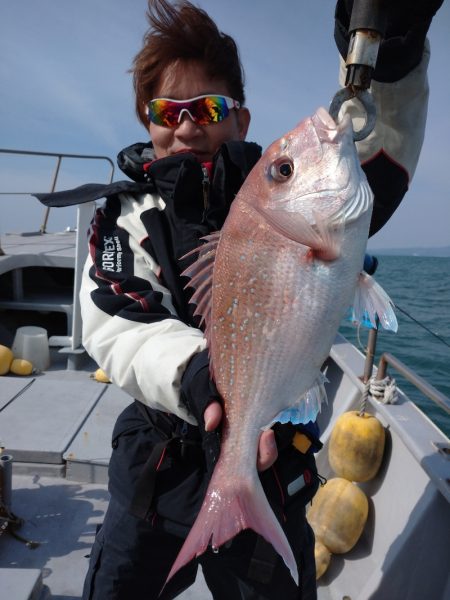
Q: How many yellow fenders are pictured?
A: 6